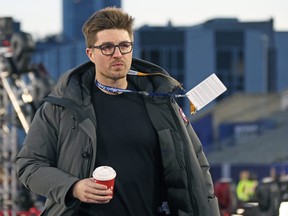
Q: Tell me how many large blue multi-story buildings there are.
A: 2